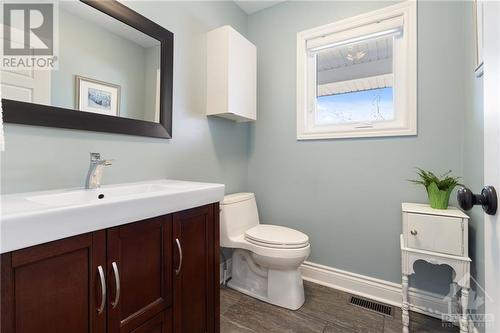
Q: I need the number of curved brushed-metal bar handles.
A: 3